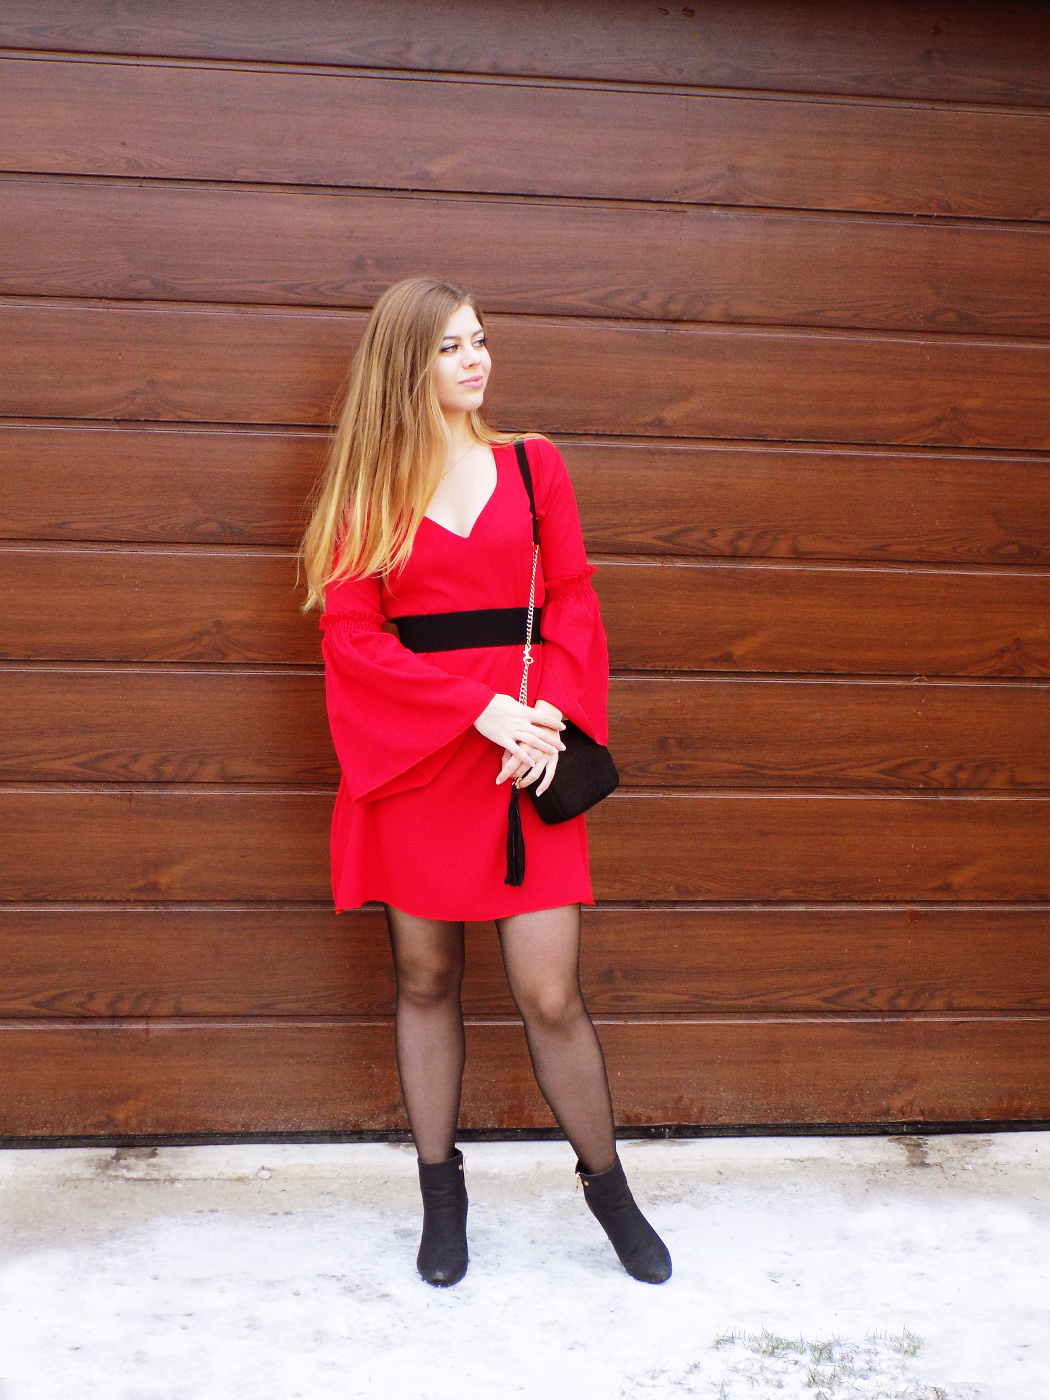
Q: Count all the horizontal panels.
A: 10